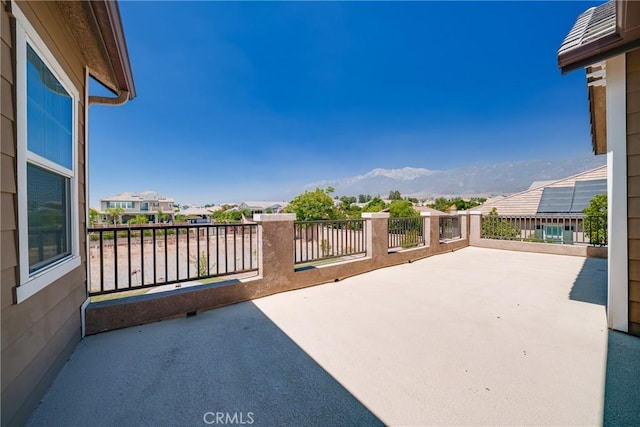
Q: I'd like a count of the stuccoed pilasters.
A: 4